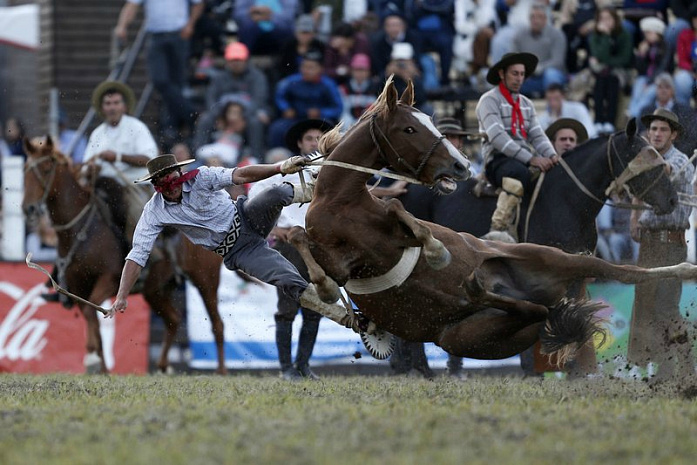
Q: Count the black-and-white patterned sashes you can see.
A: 1